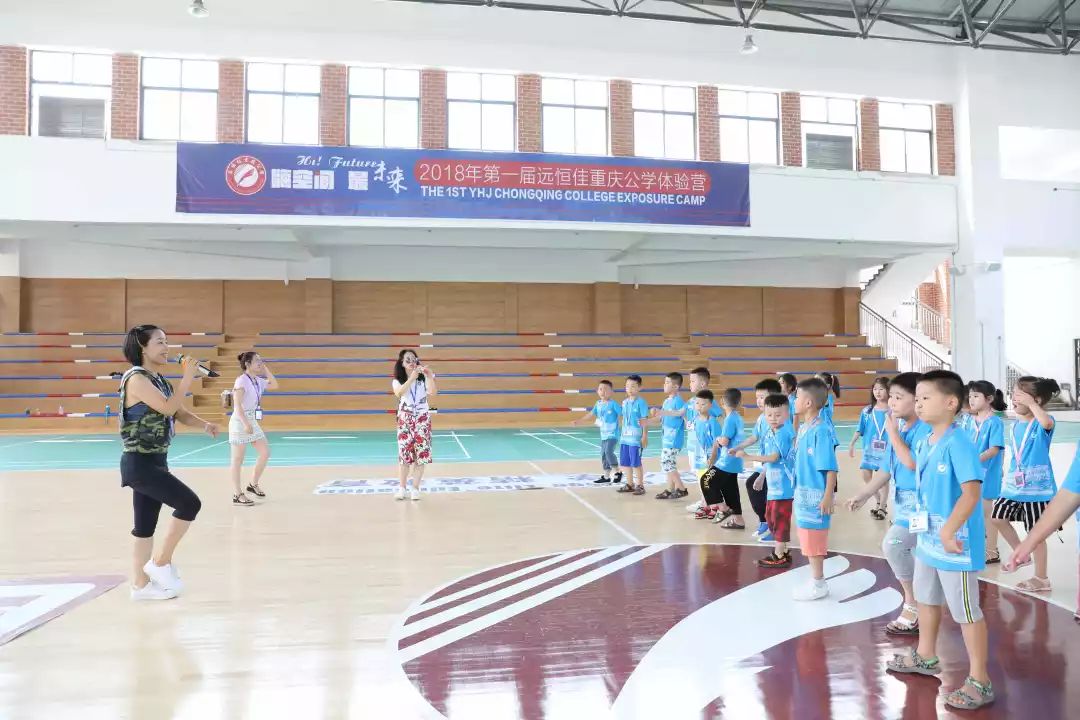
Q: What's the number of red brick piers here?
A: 11